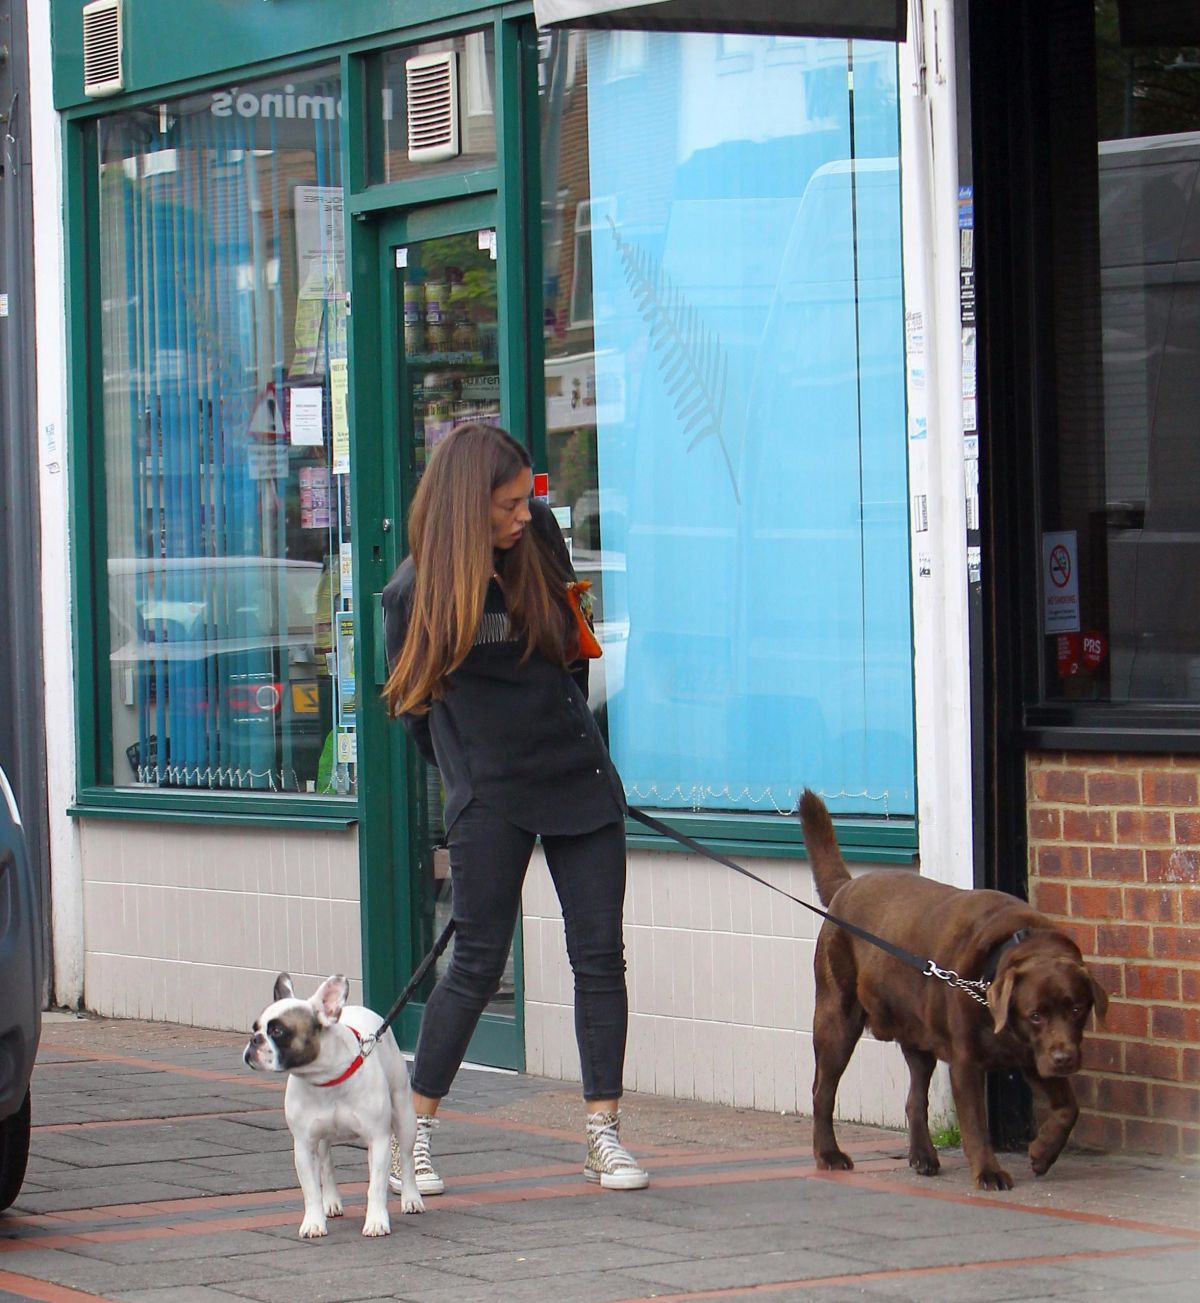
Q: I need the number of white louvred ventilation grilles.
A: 2